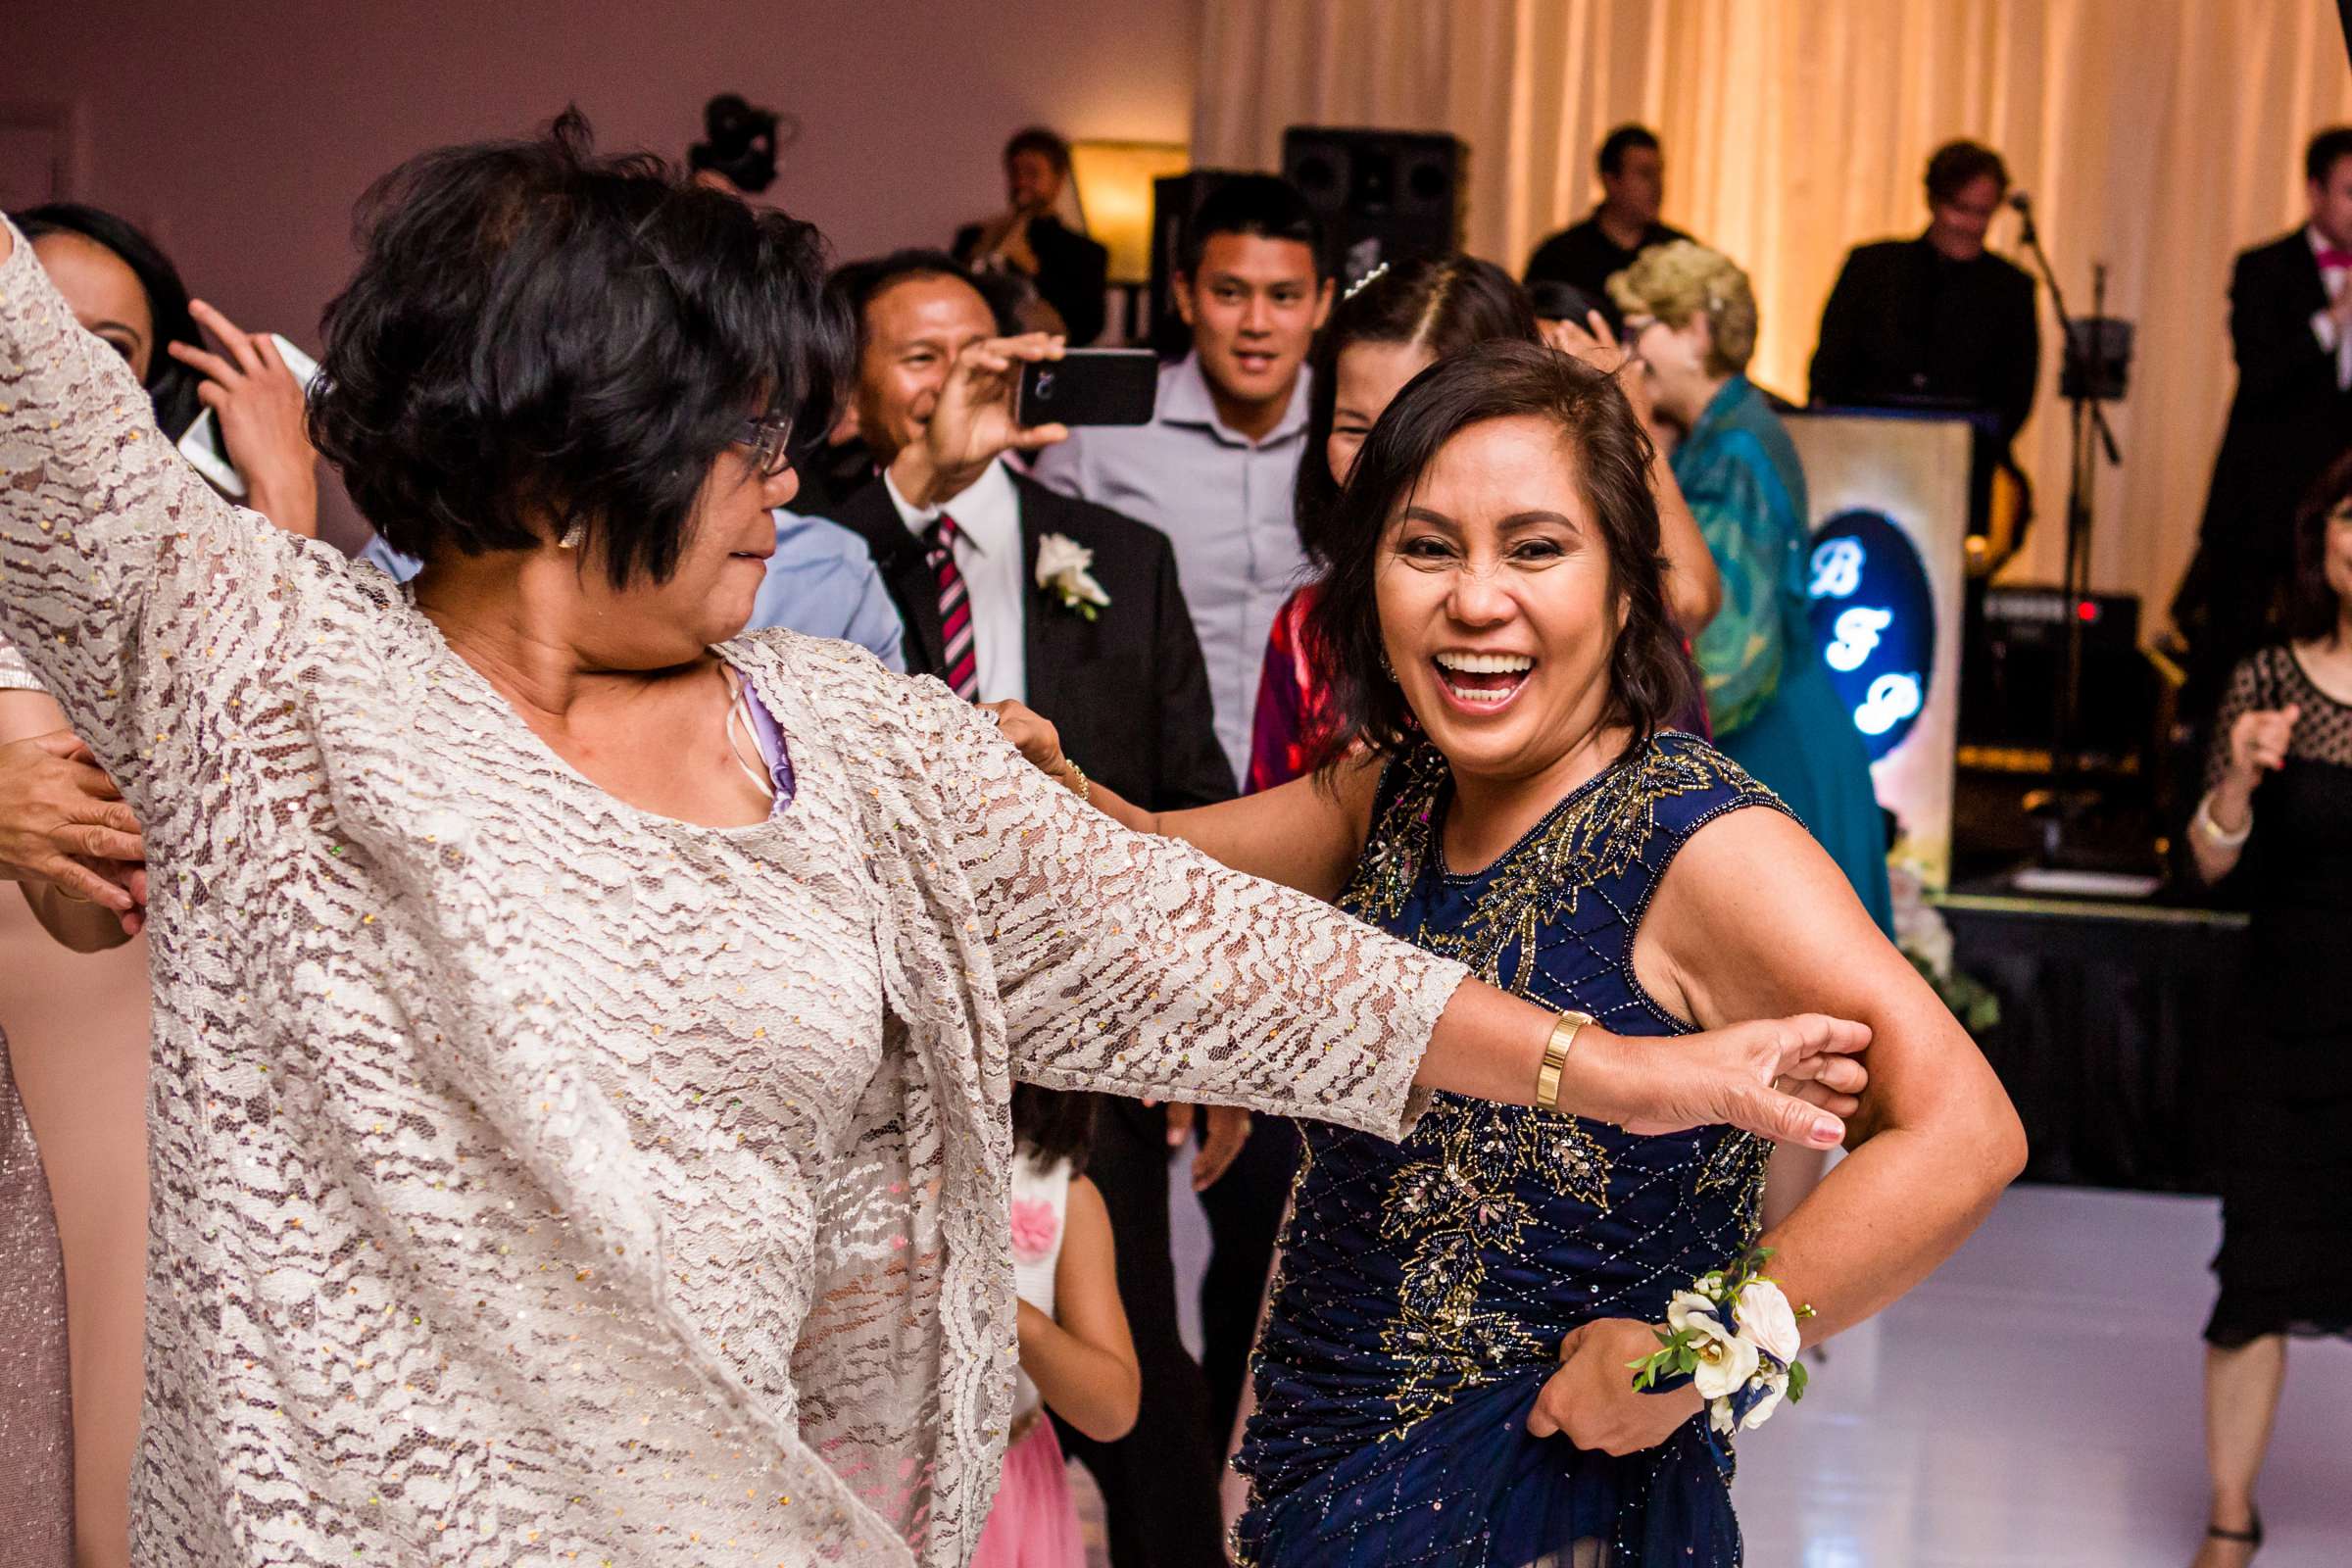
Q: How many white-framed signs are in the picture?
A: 1